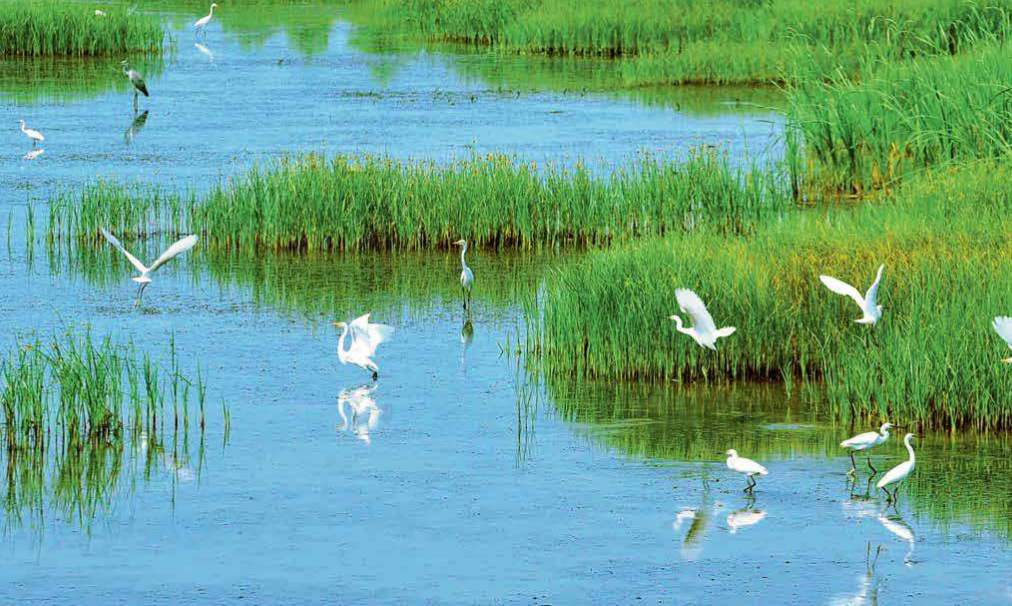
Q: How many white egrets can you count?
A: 11